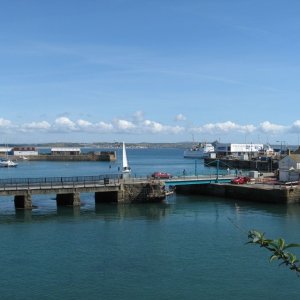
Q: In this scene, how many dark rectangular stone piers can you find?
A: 3